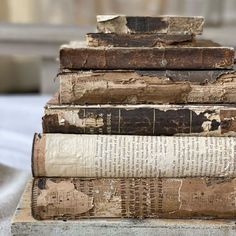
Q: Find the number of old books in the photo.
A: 7